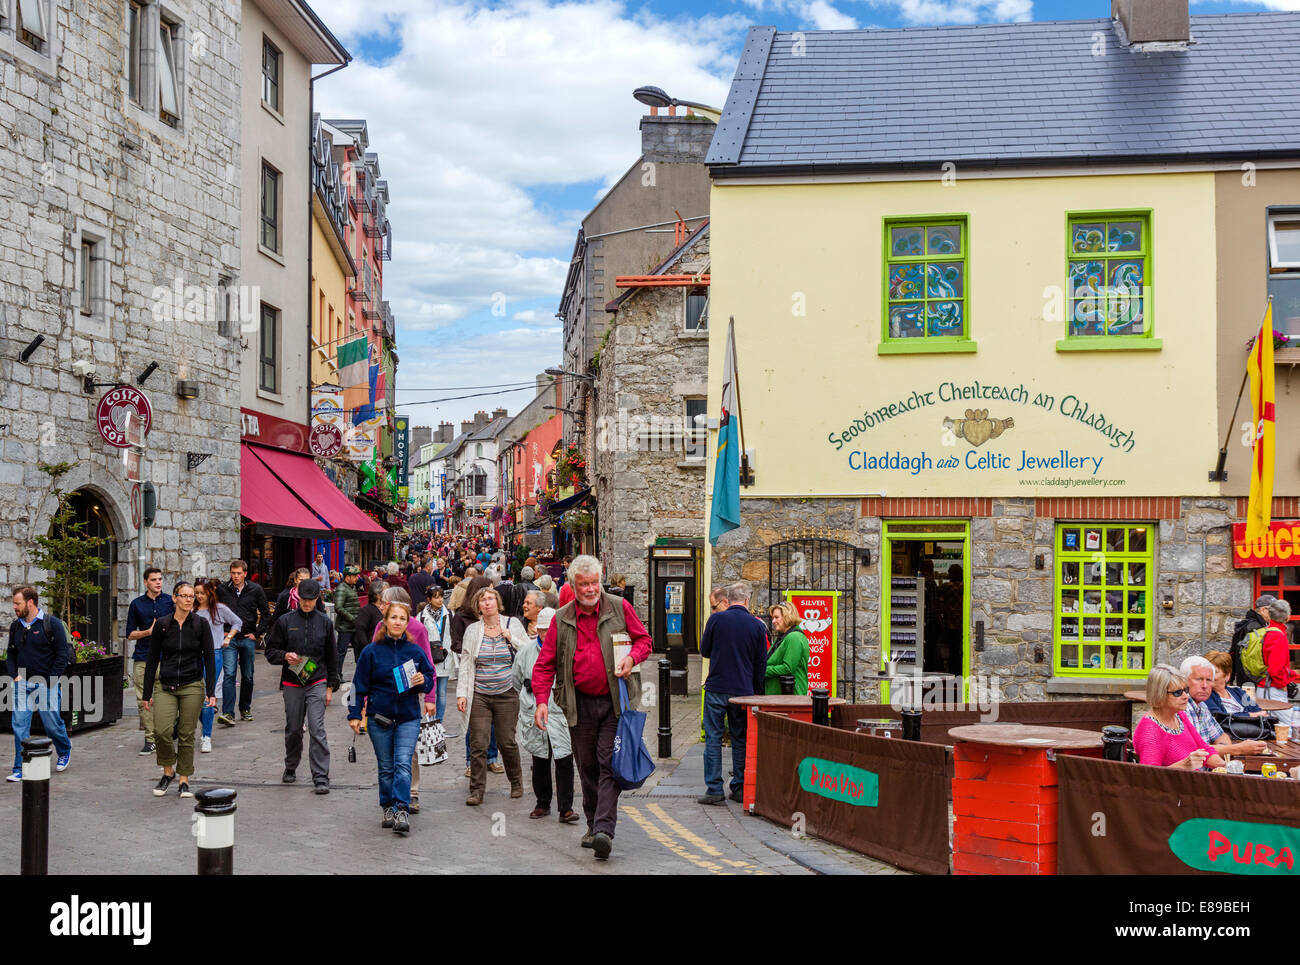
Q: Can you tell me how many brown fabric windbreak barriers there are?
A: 3